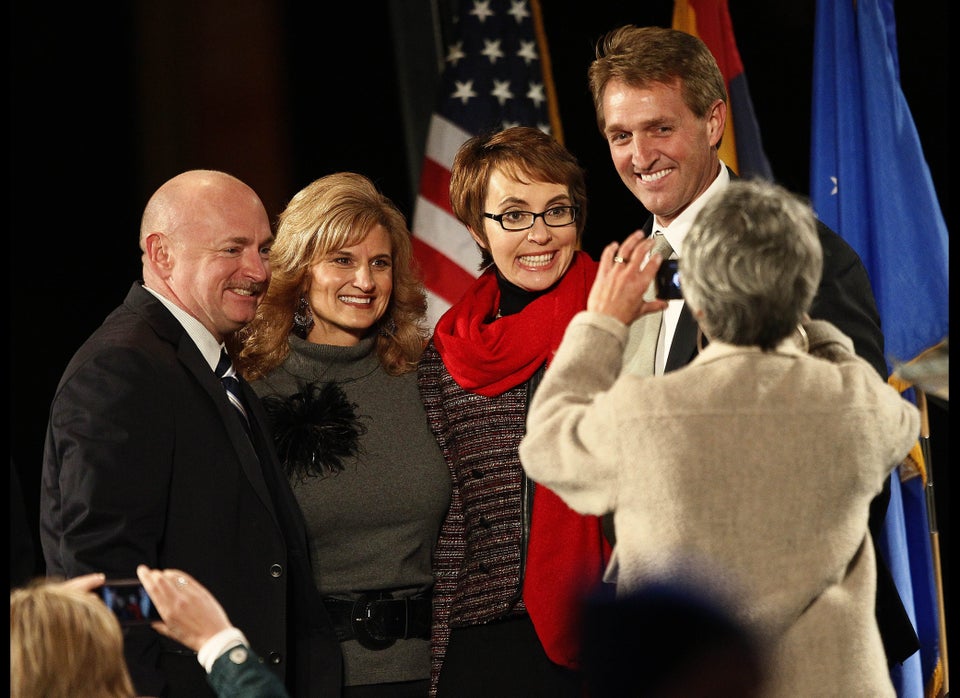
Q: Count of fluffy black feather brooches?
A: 1